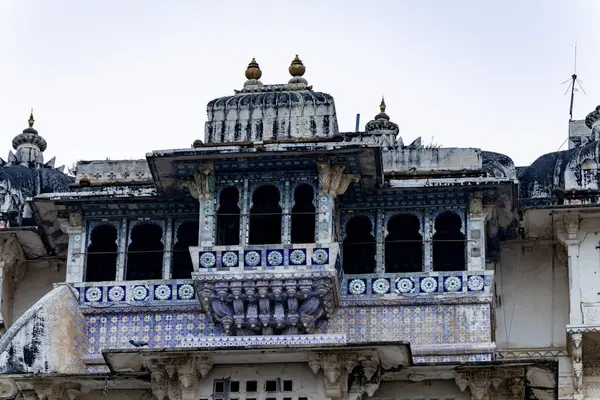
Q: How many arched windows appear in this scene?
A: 9